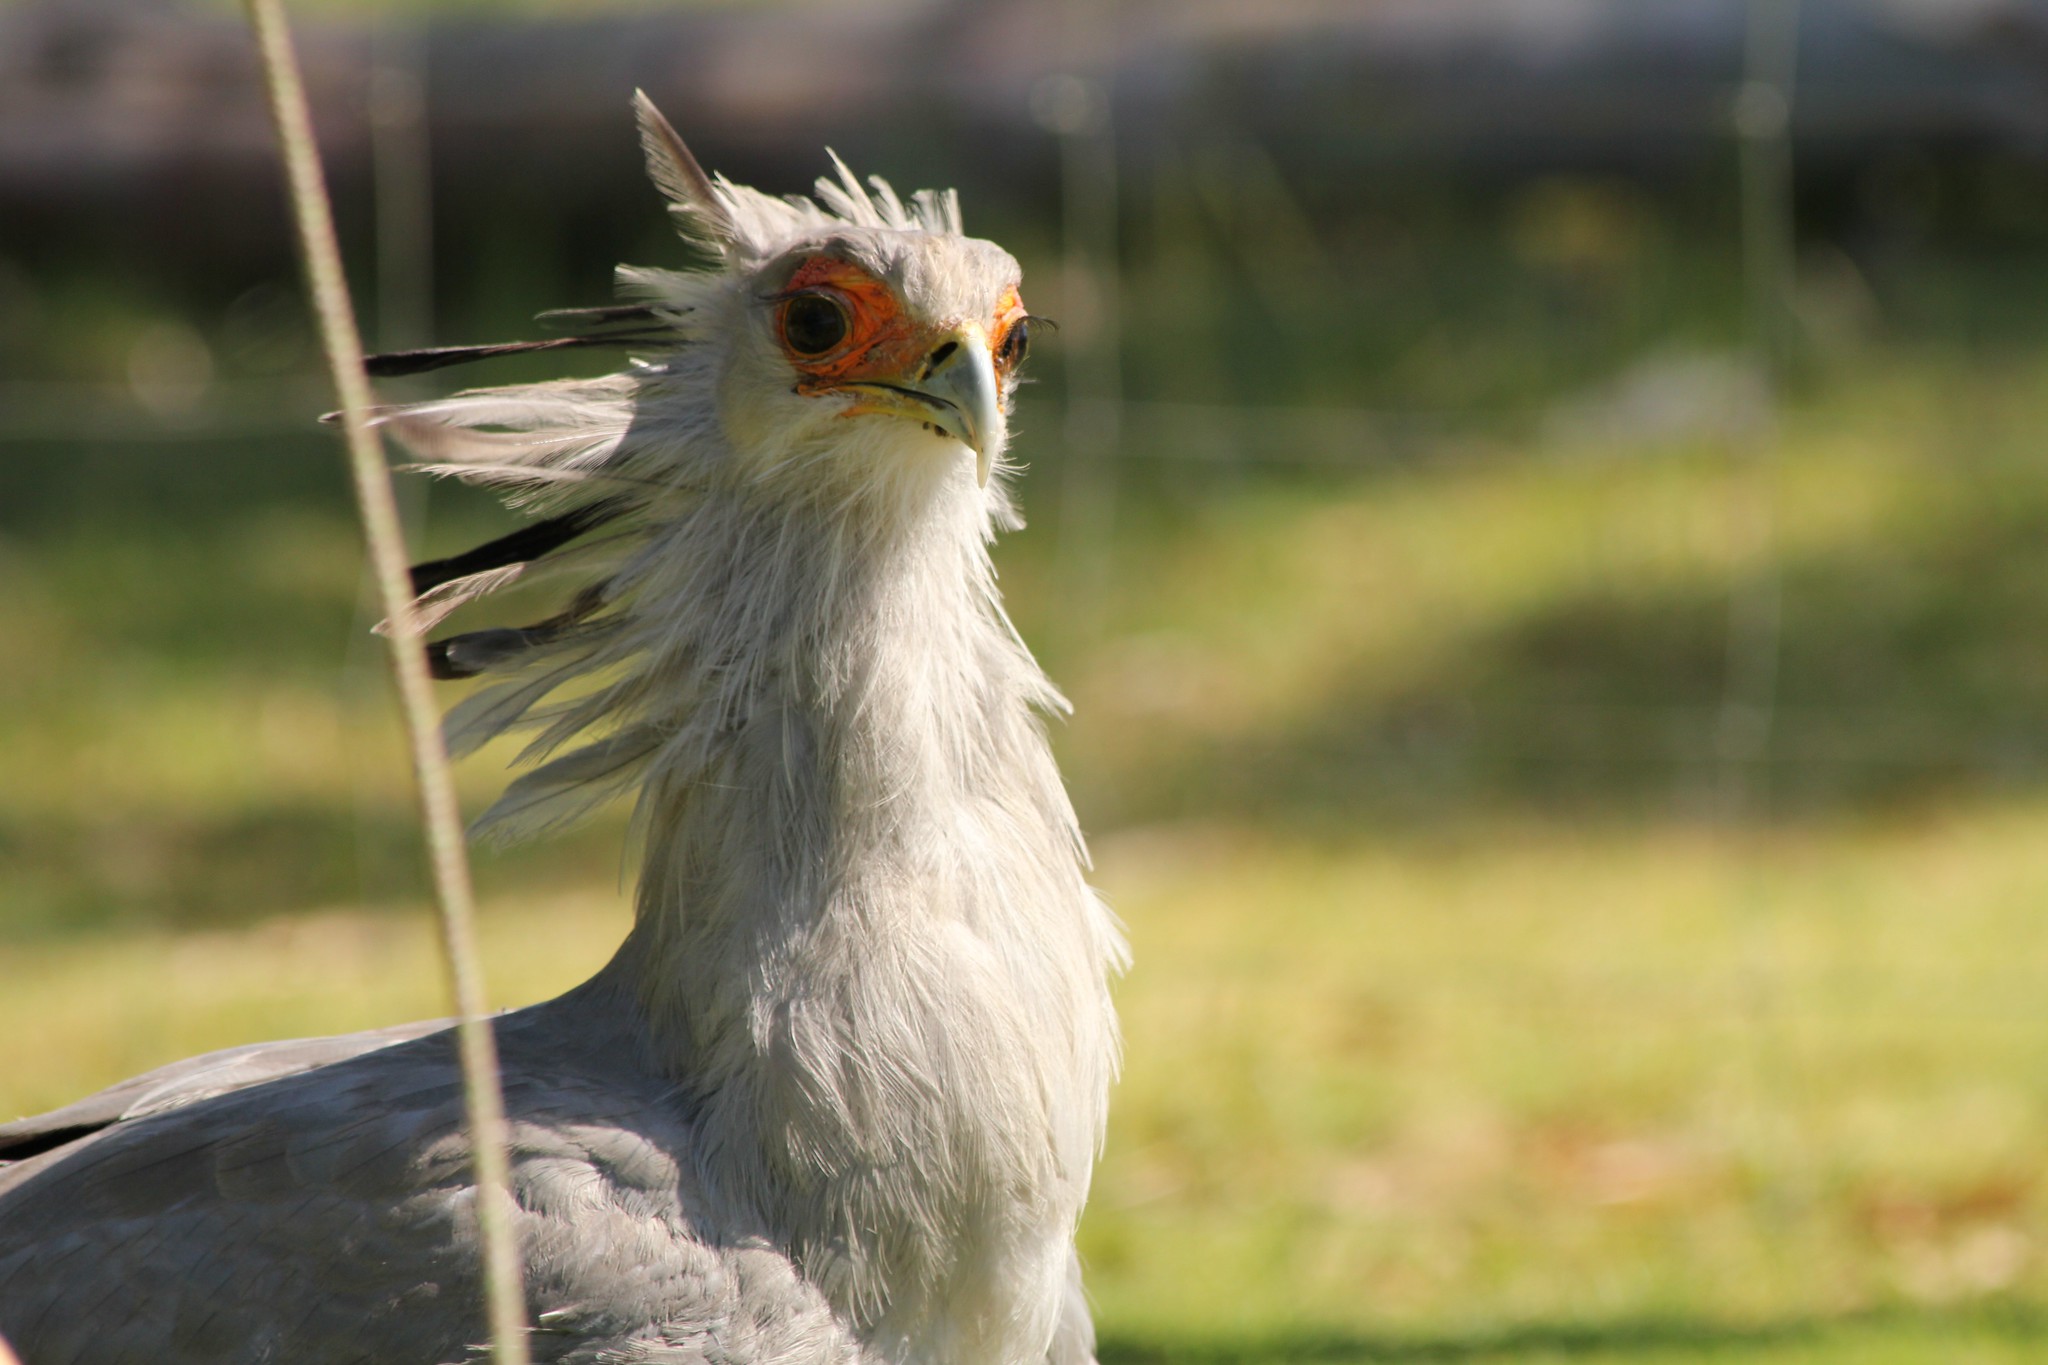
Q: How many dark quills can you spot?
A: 4